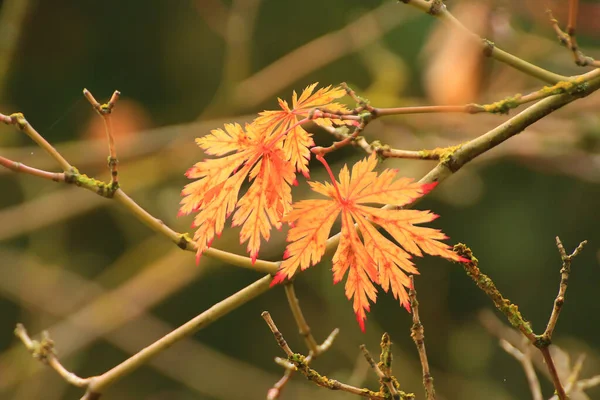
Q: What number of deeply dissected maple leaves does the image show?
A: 3